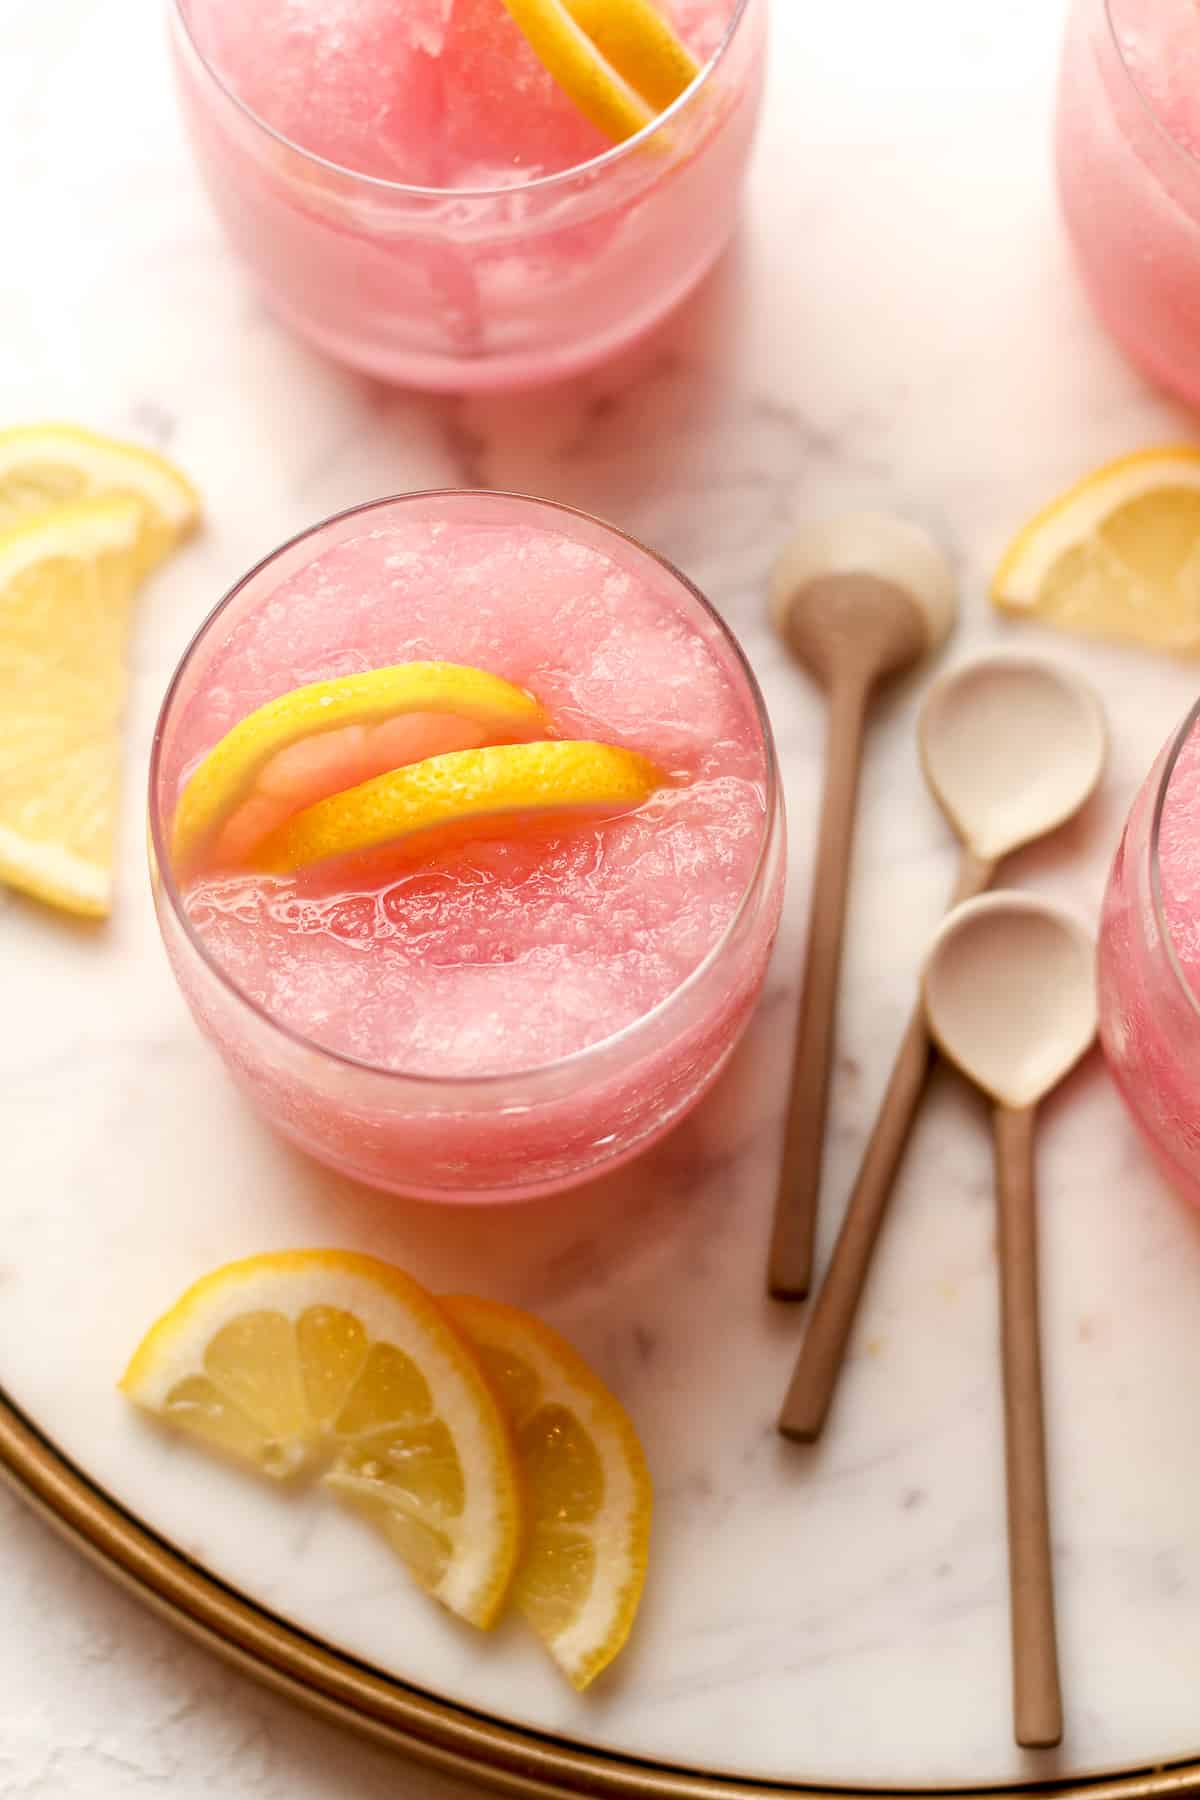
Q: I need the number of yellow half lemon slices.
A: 9